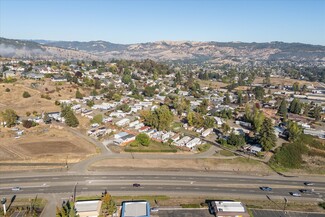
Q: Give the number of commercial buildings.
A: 3